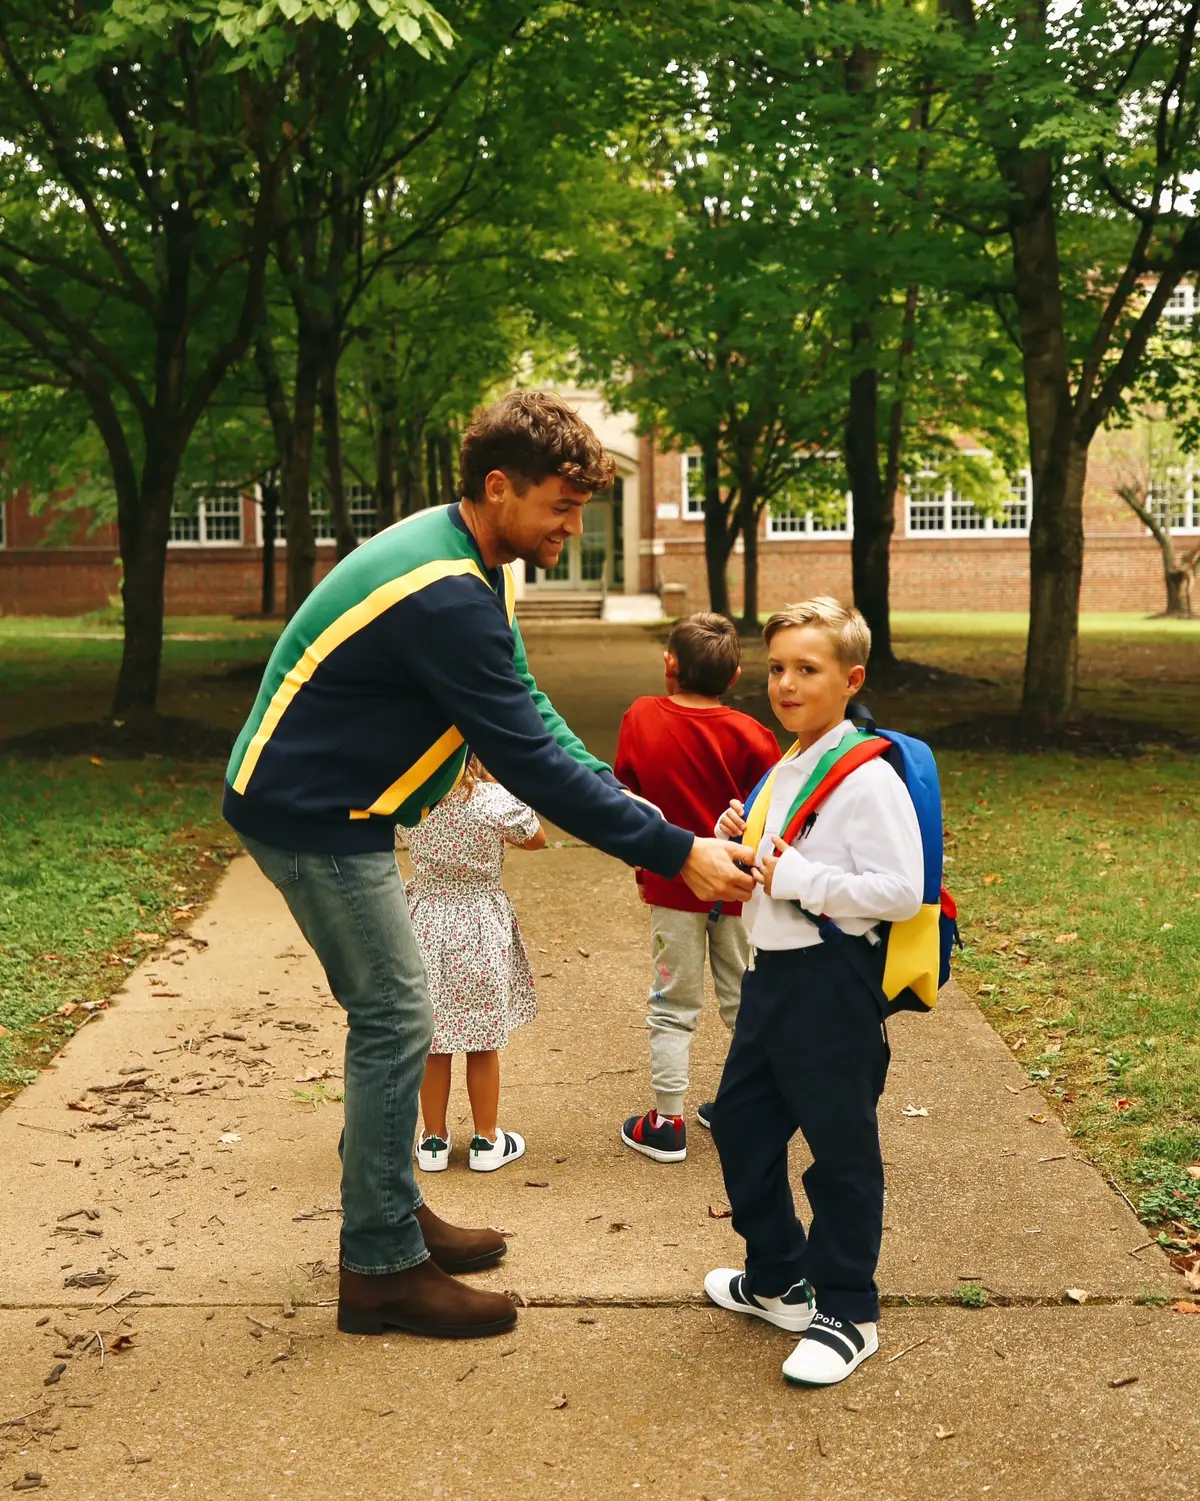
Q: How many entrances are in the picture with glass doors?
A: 1